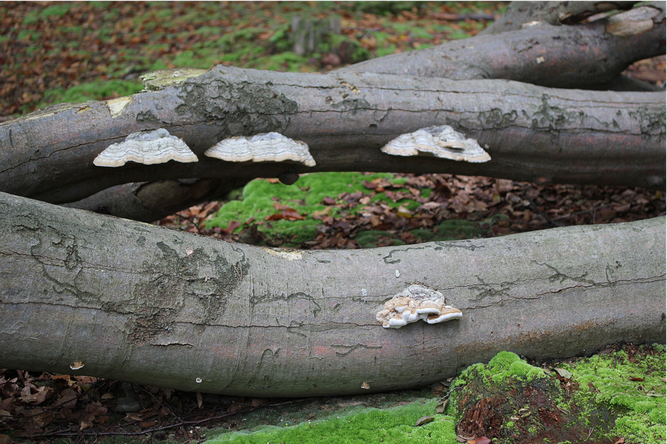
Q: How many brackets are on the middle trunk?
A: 3